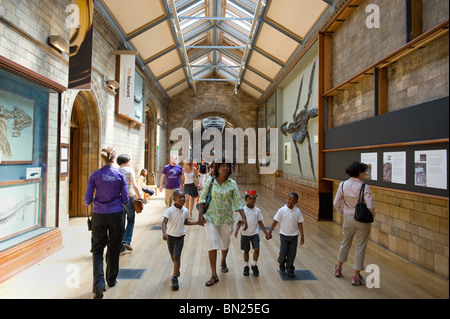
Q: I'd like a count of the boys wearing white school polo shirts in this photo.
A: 3